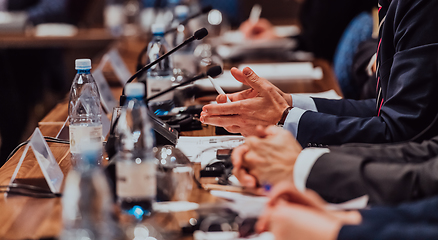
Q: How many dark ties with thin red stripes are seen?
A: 1